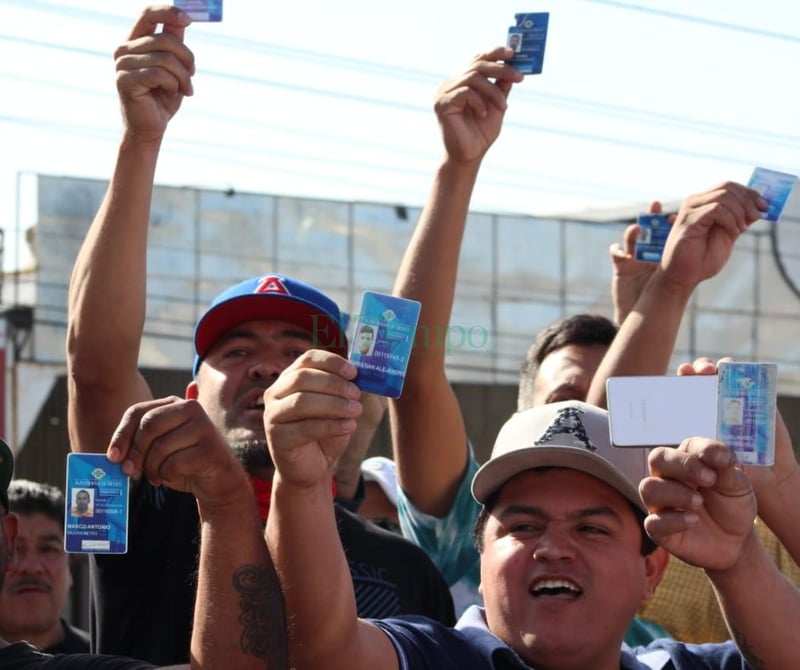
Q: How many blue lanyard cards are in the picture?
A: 7